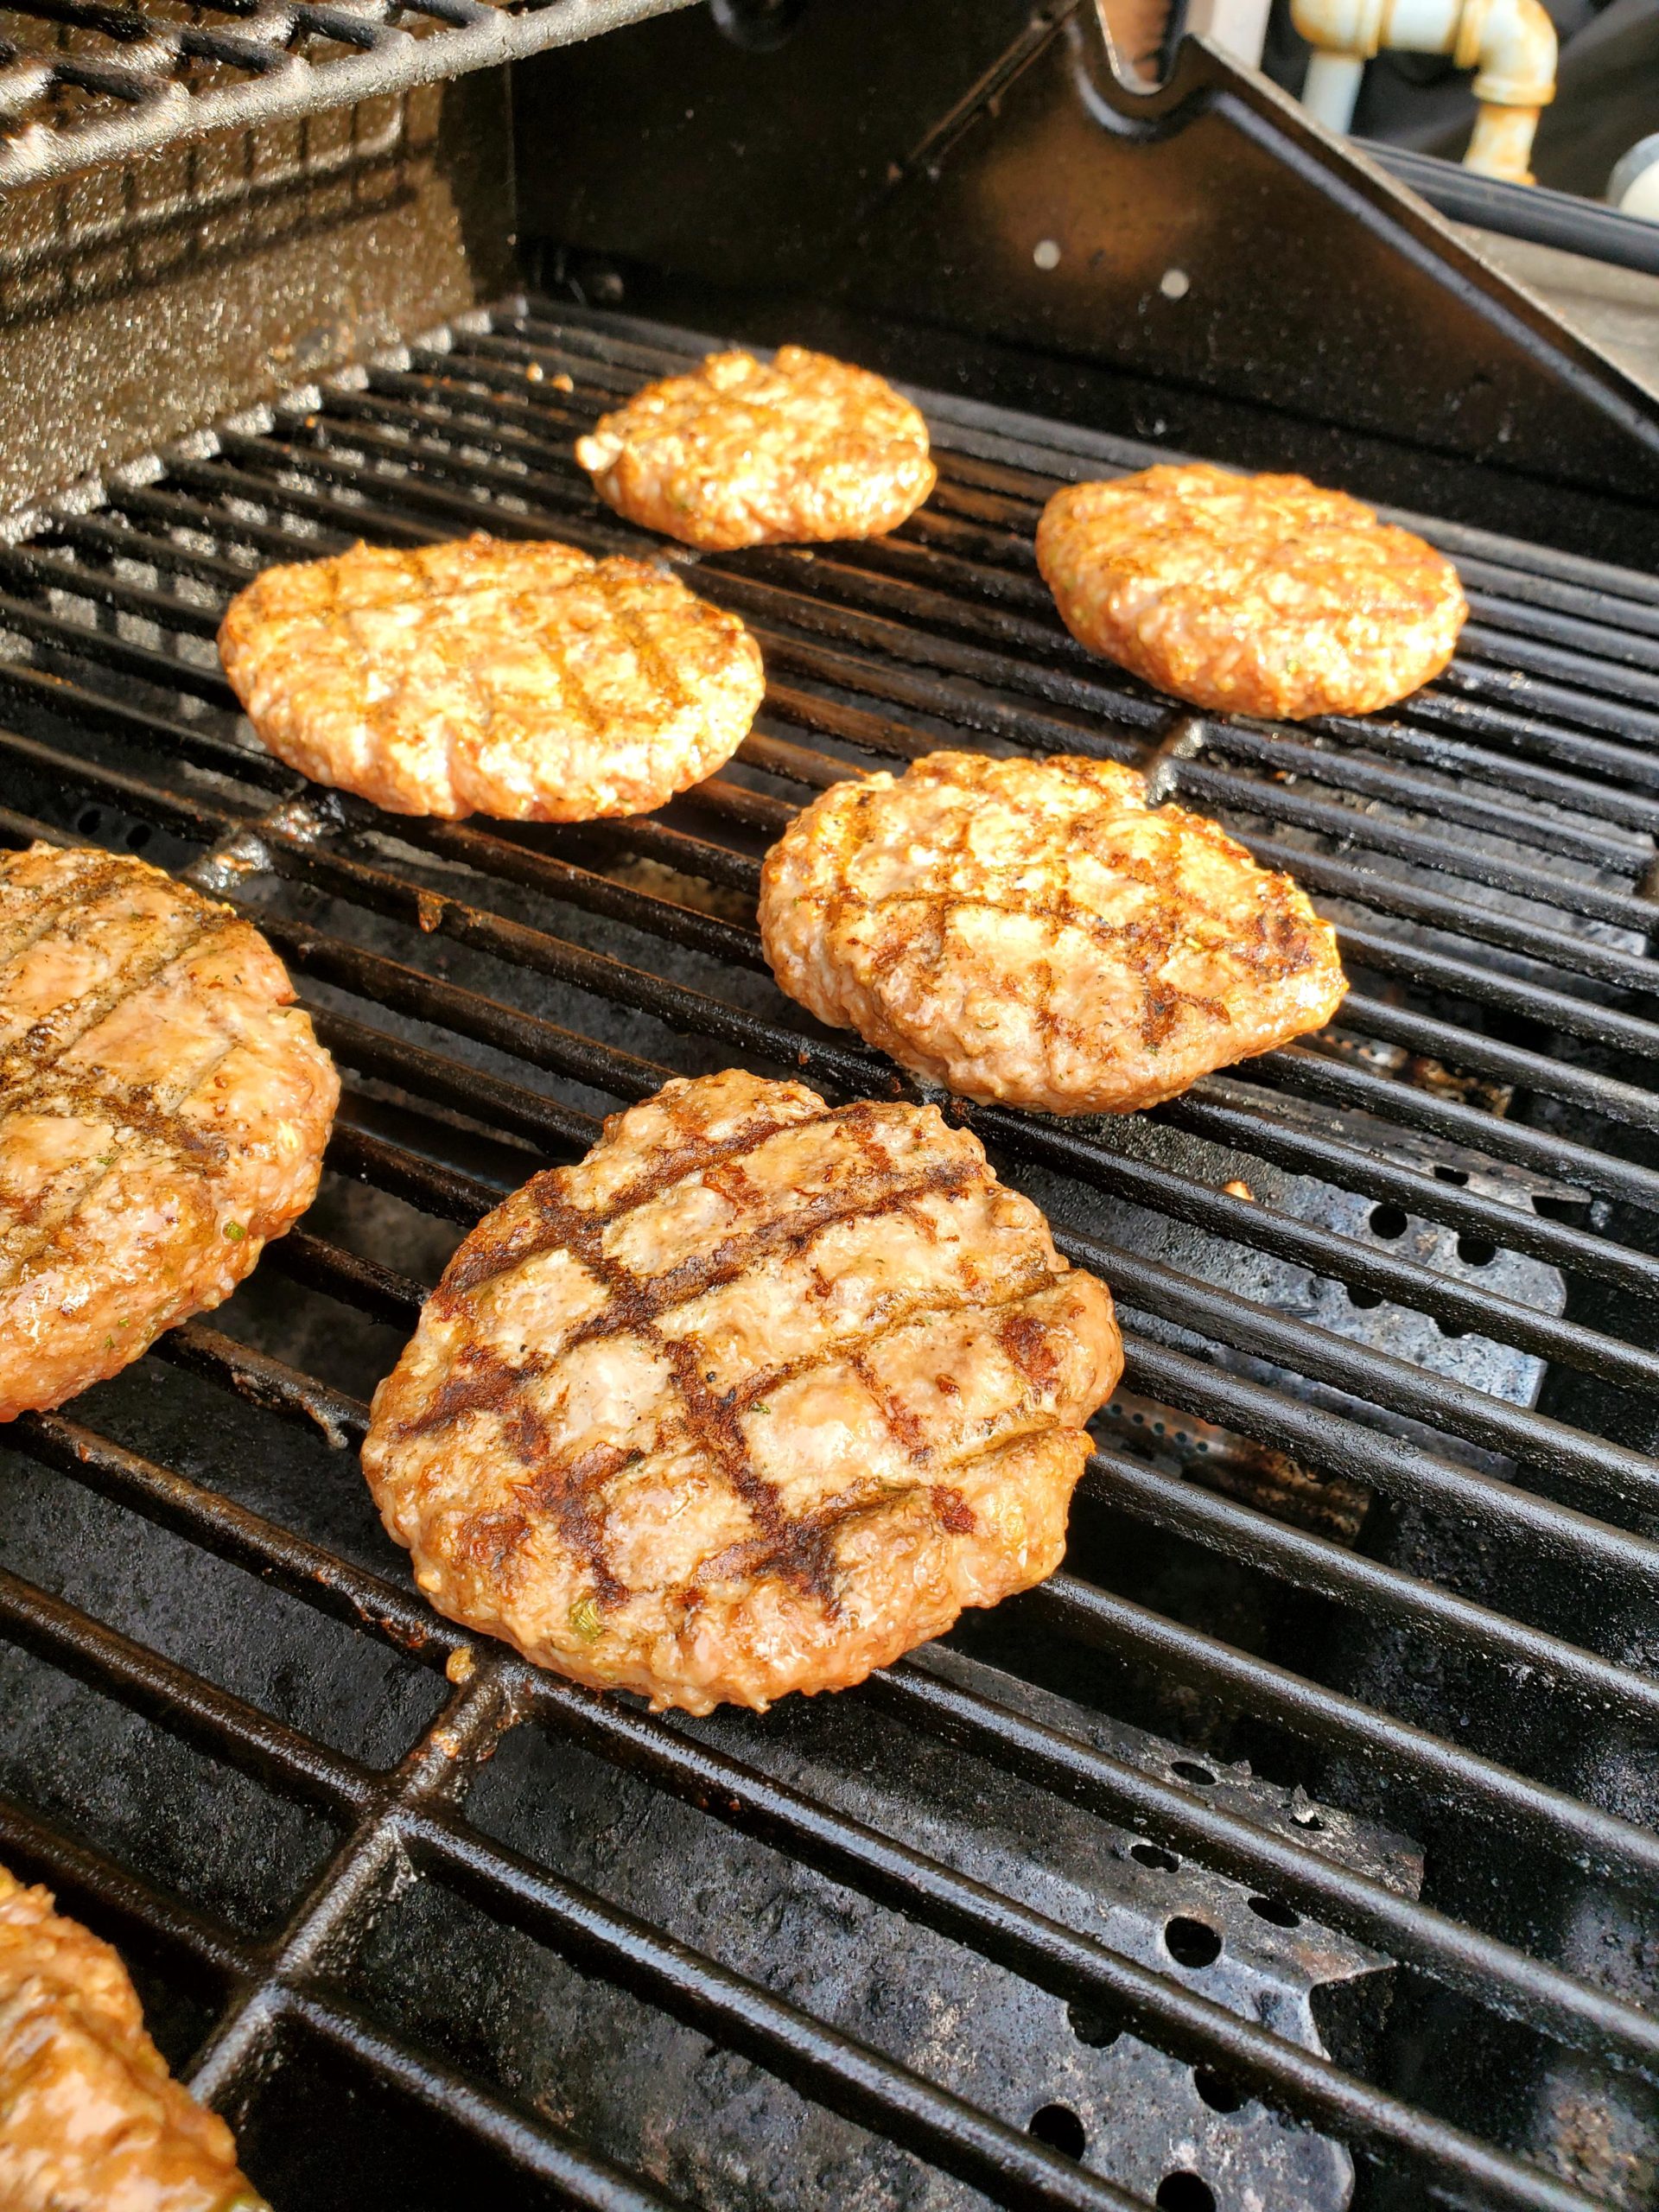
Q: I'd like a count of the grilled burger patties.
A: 7